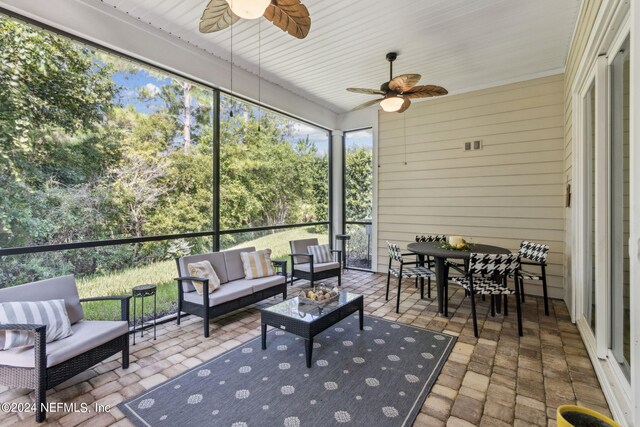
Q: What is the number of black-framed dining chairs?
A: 4